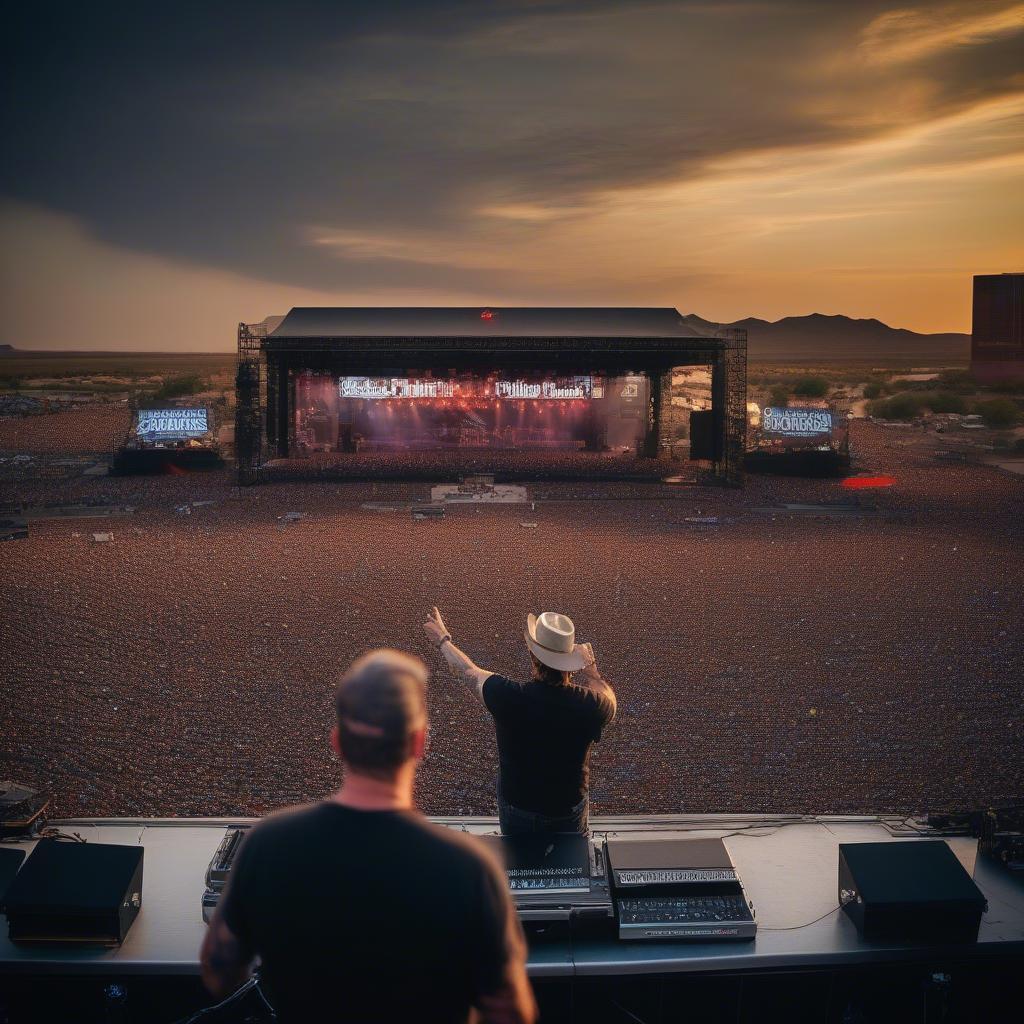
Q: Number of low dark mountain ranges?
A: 1